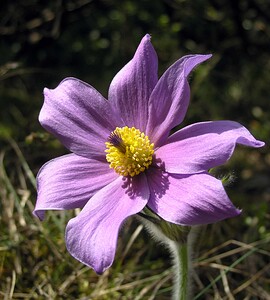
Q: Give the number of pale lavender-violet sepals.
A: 7